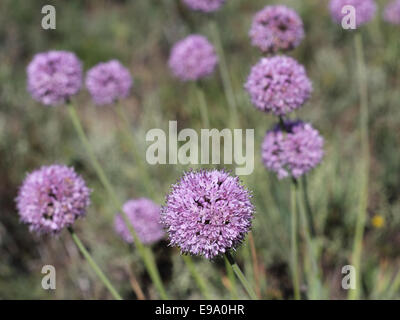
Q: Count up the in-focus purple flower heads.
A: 1